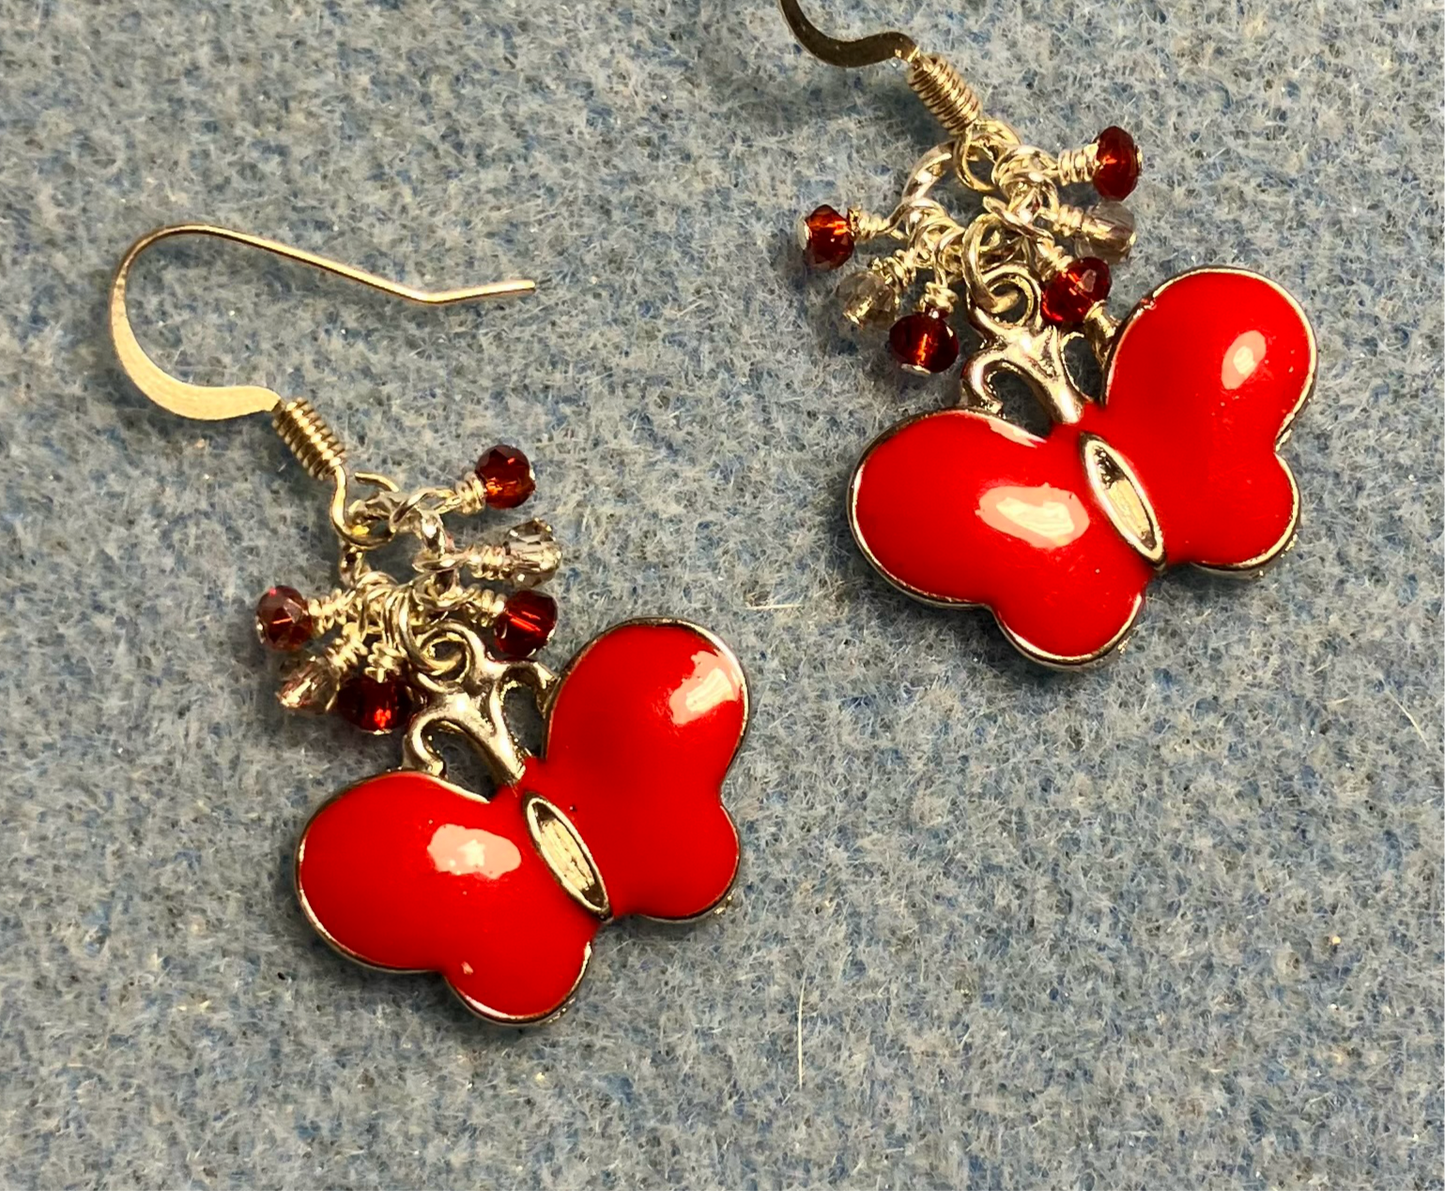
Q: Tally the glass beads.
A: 12